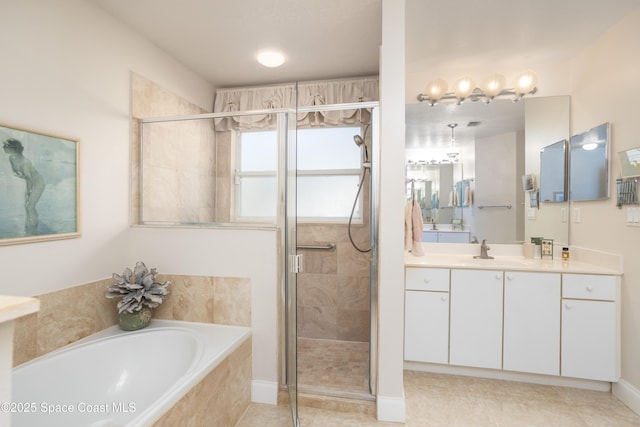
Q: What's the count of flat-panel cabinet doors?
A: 4